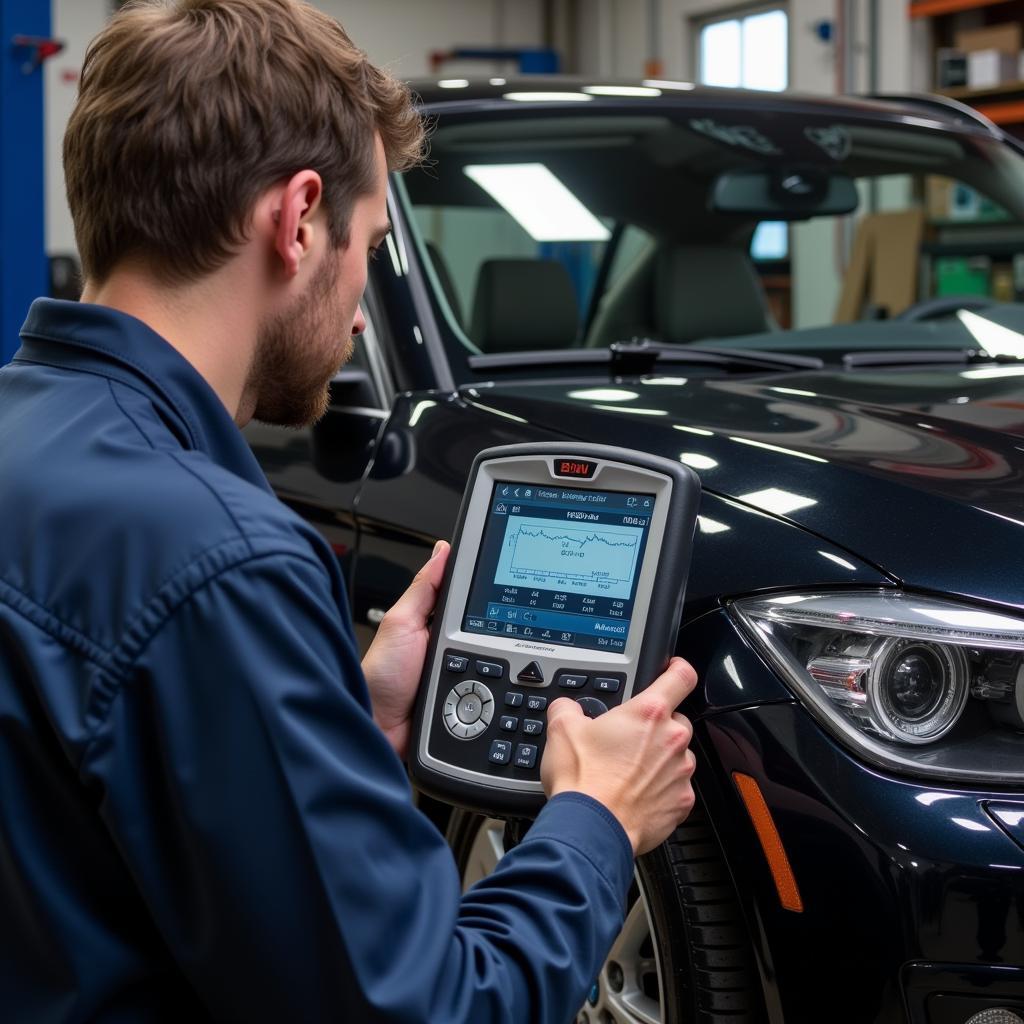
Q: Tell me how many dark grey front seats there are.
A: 2